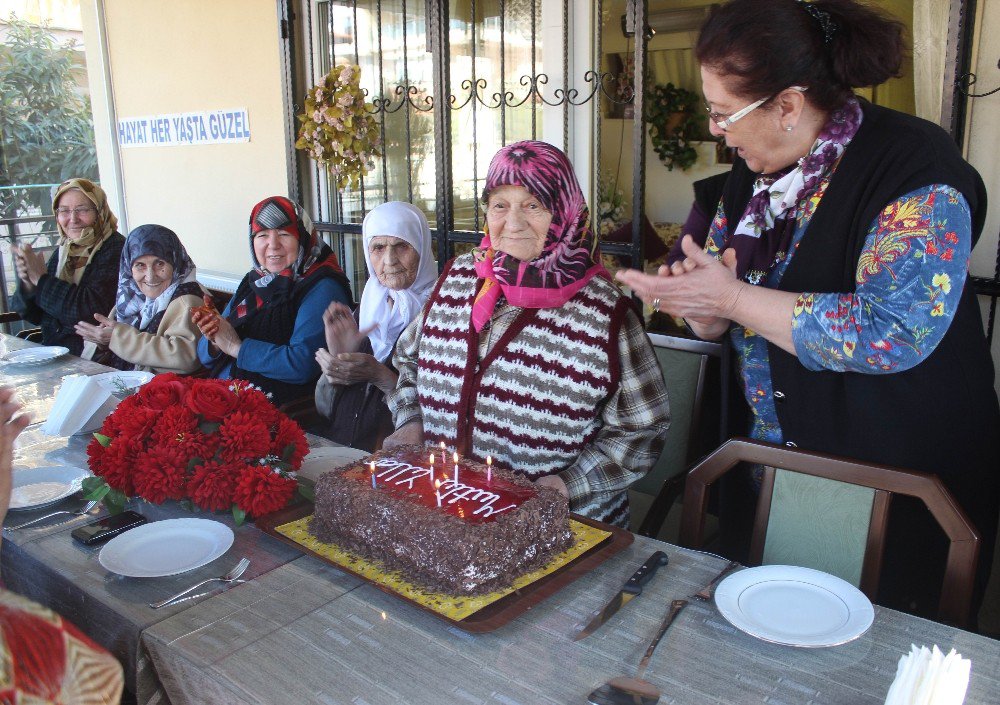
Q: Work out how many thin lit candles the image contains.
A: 6